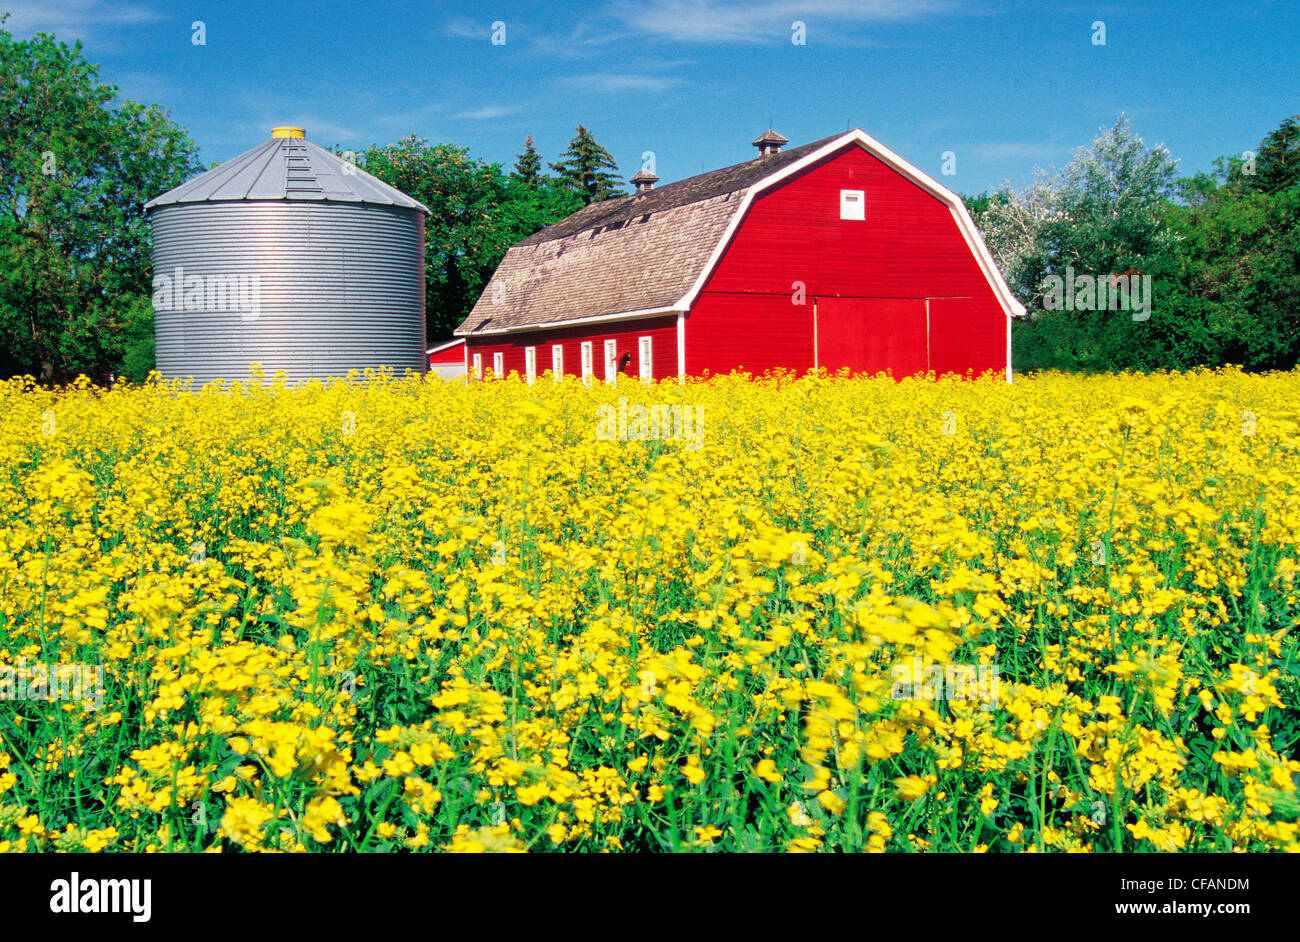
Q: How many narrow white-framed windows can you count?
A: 7